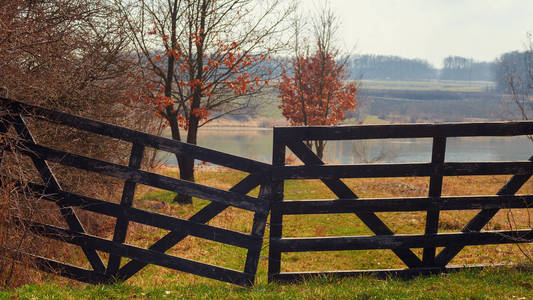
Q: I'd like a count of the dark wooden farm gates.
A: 2